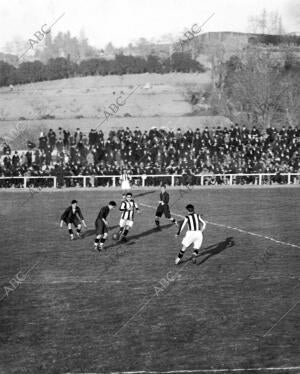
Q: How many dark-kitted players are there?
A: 3